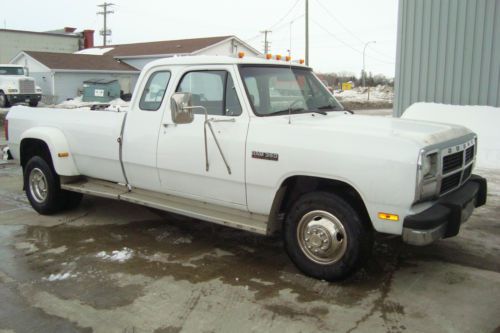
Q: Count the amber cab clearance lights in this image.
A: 5